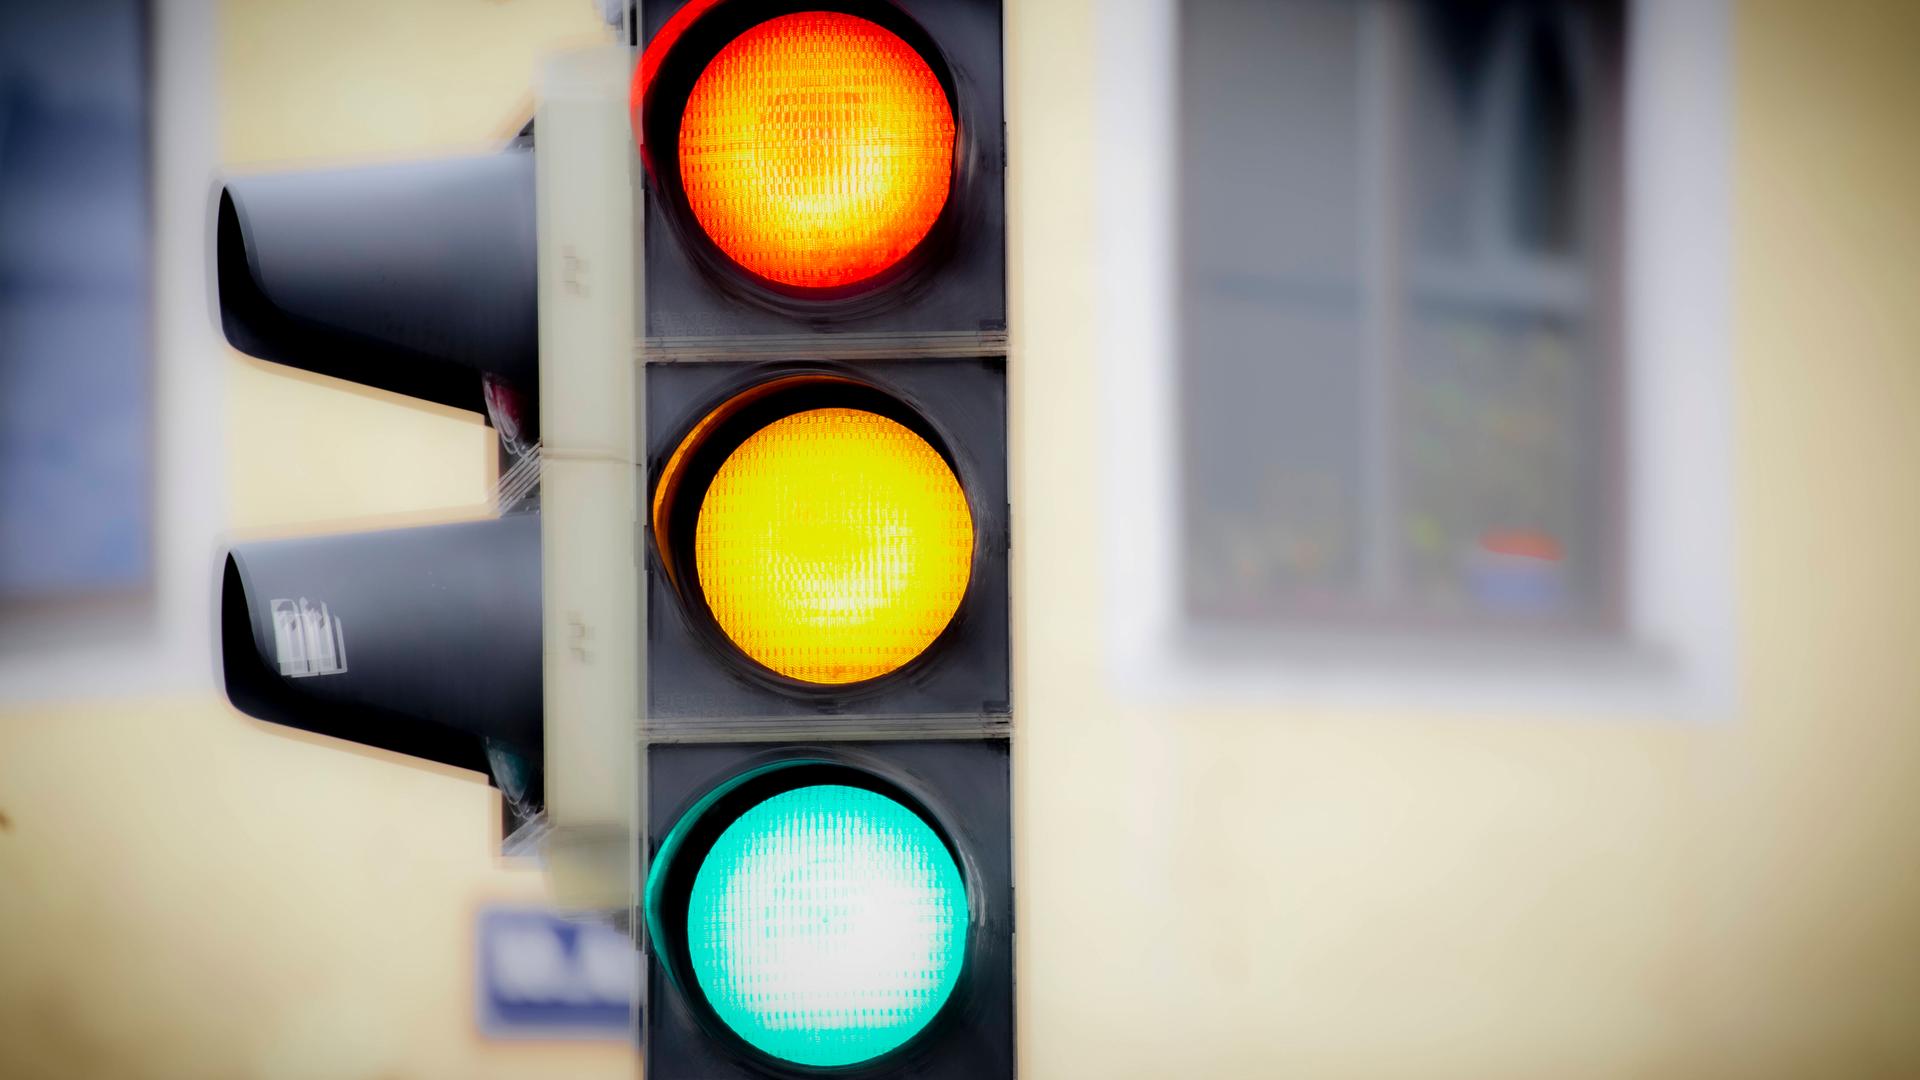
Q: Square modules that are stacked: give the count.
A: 3